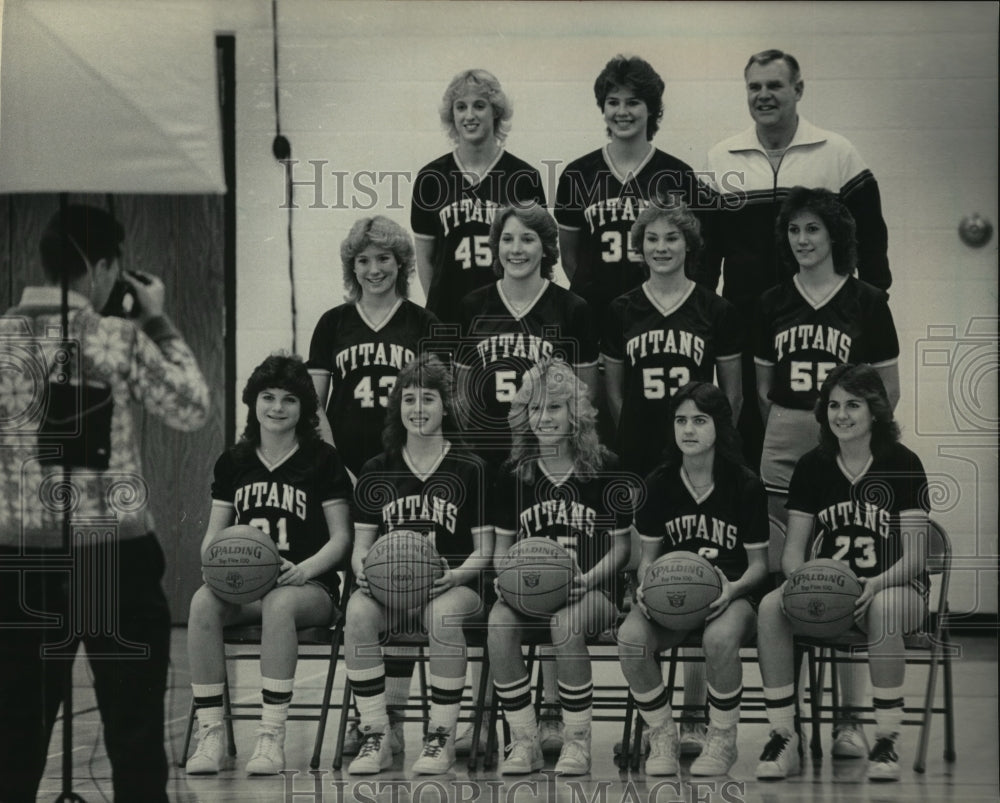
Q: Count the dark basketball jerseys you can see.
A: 11